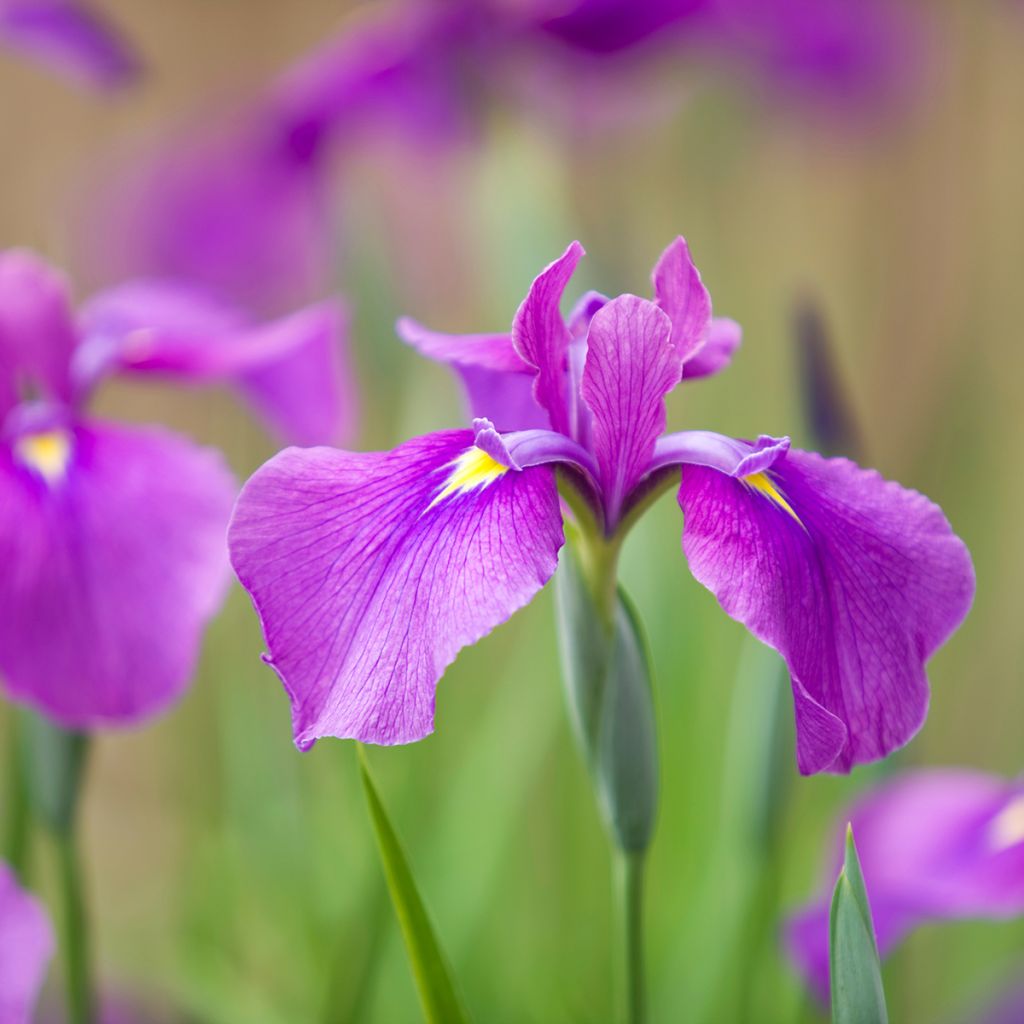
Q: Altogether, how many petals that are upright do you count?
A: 3